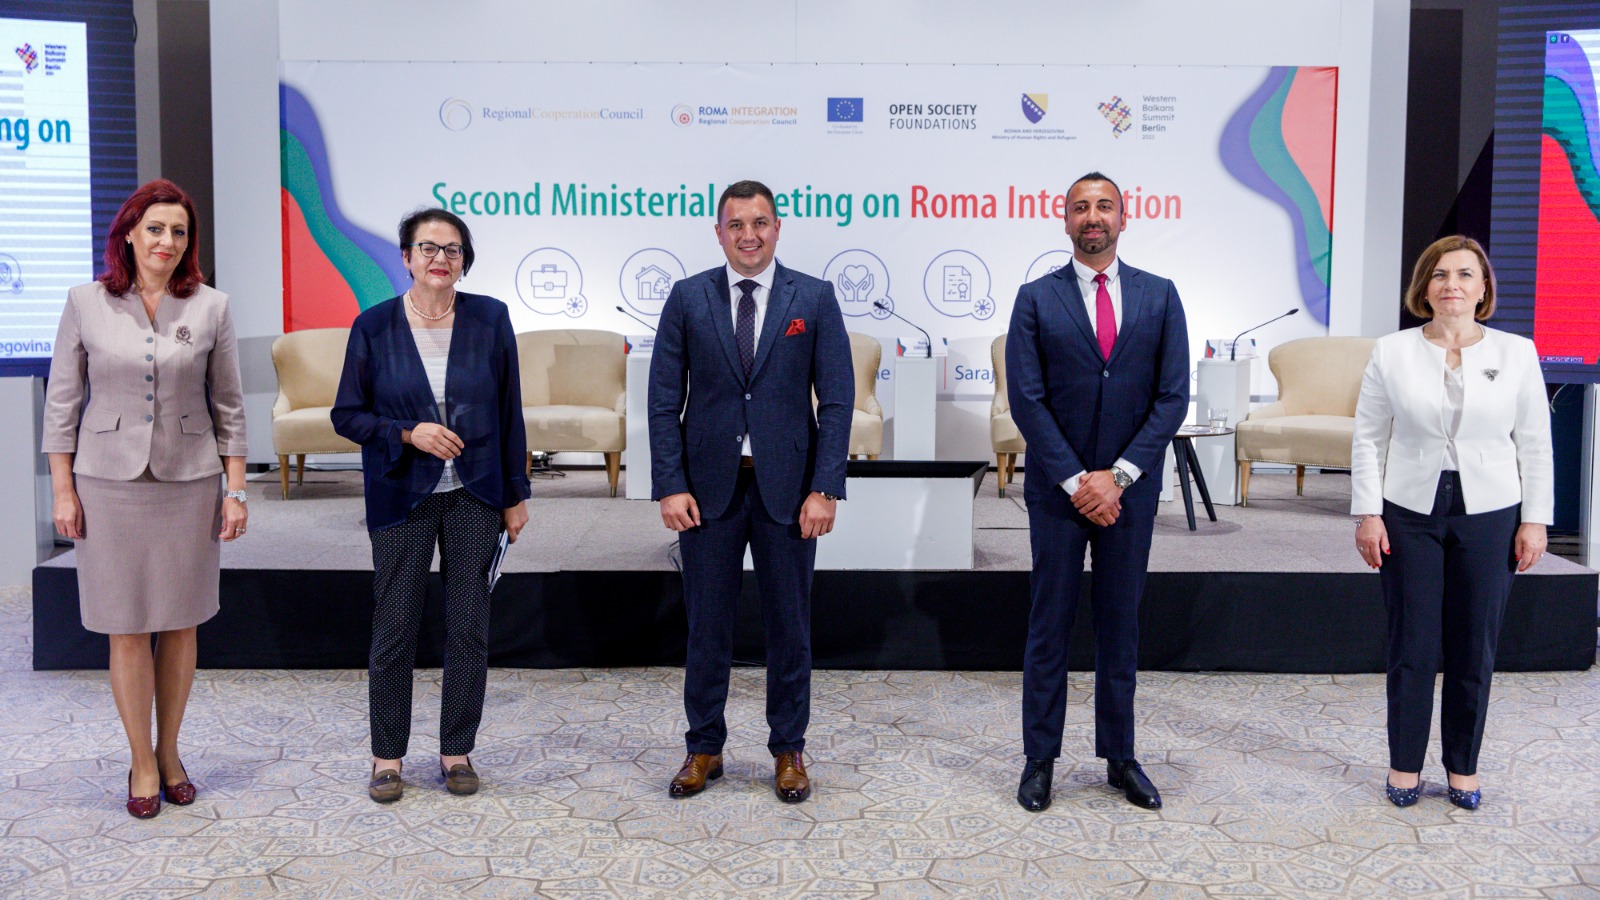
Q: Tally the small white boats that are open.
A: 0